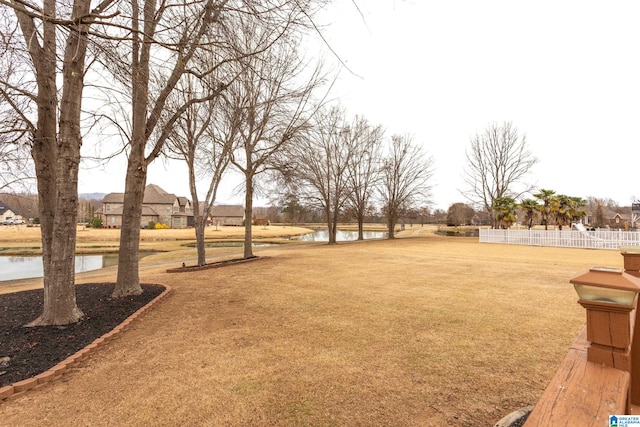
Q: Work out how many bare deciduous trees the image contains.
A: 8